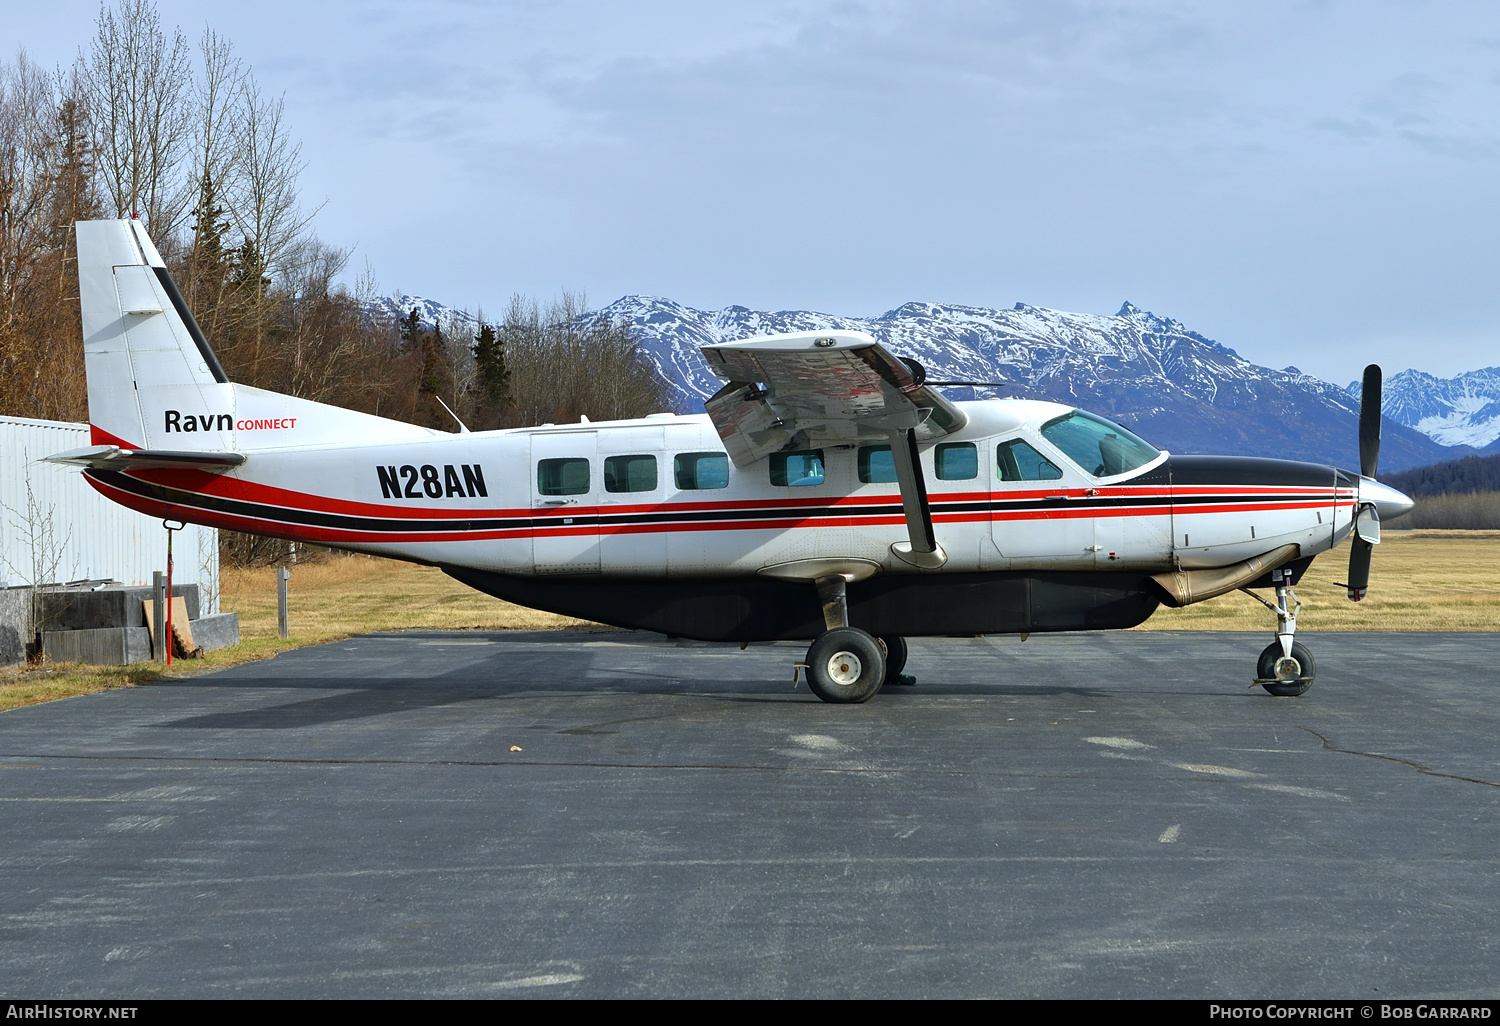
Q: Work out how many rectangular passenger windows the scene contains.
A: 6